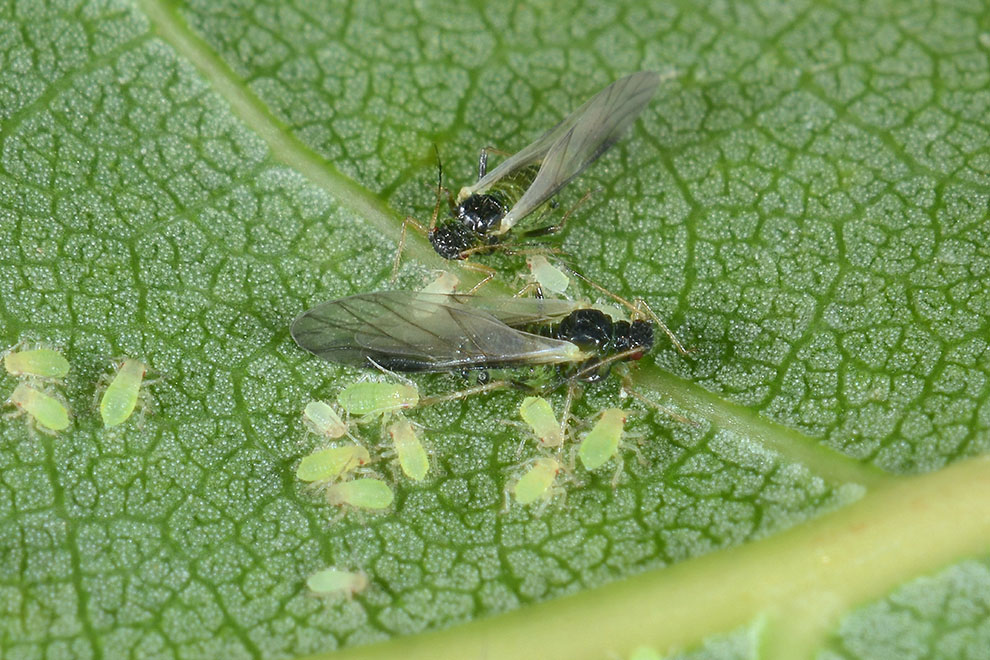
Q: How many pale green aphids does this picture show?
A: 14